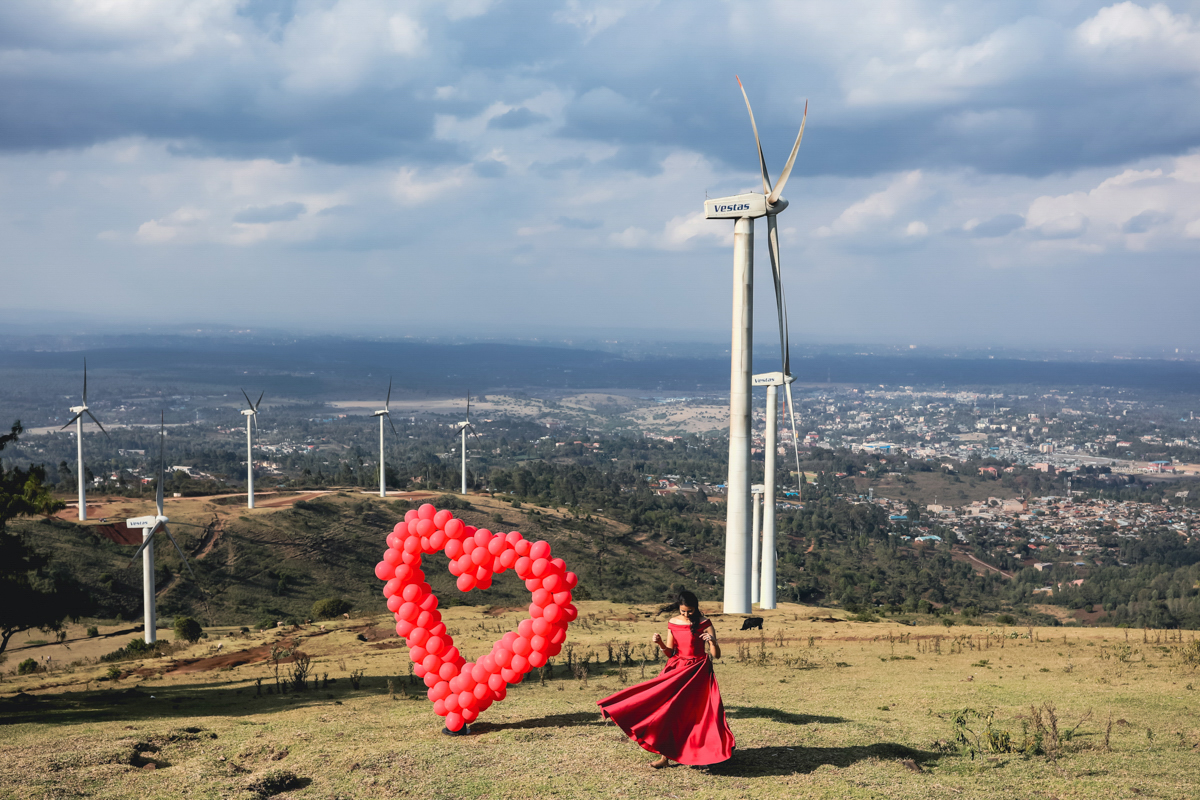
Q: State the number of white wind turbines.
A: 8